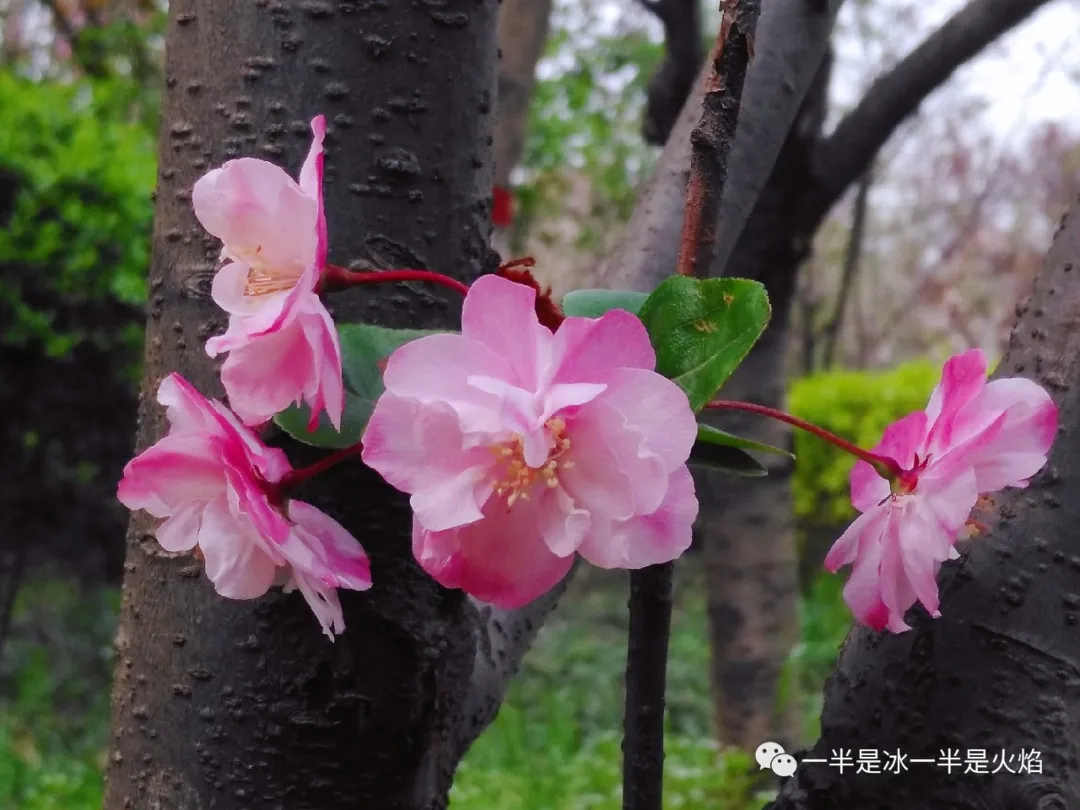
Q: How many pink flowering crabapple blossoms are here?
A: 4